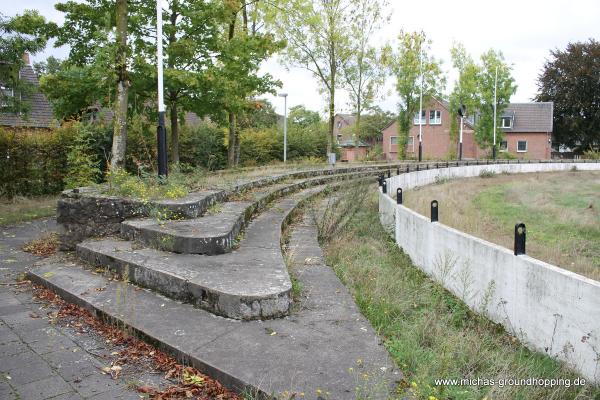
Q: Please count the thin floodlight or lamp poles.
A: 5